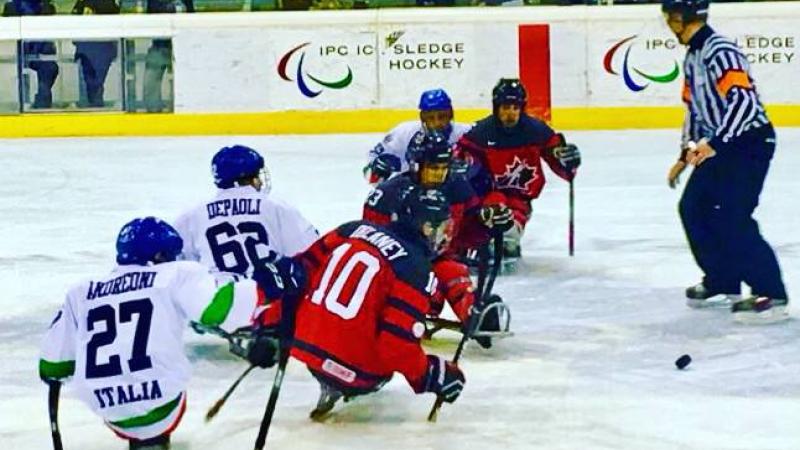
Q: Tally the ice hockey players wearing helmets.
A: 6